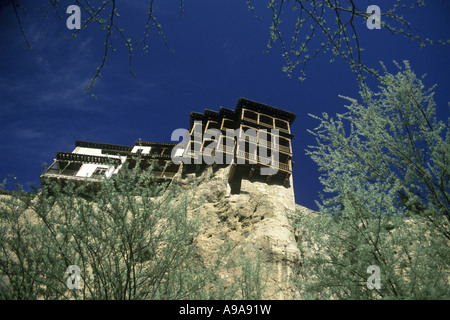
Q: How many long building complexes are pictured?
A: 1